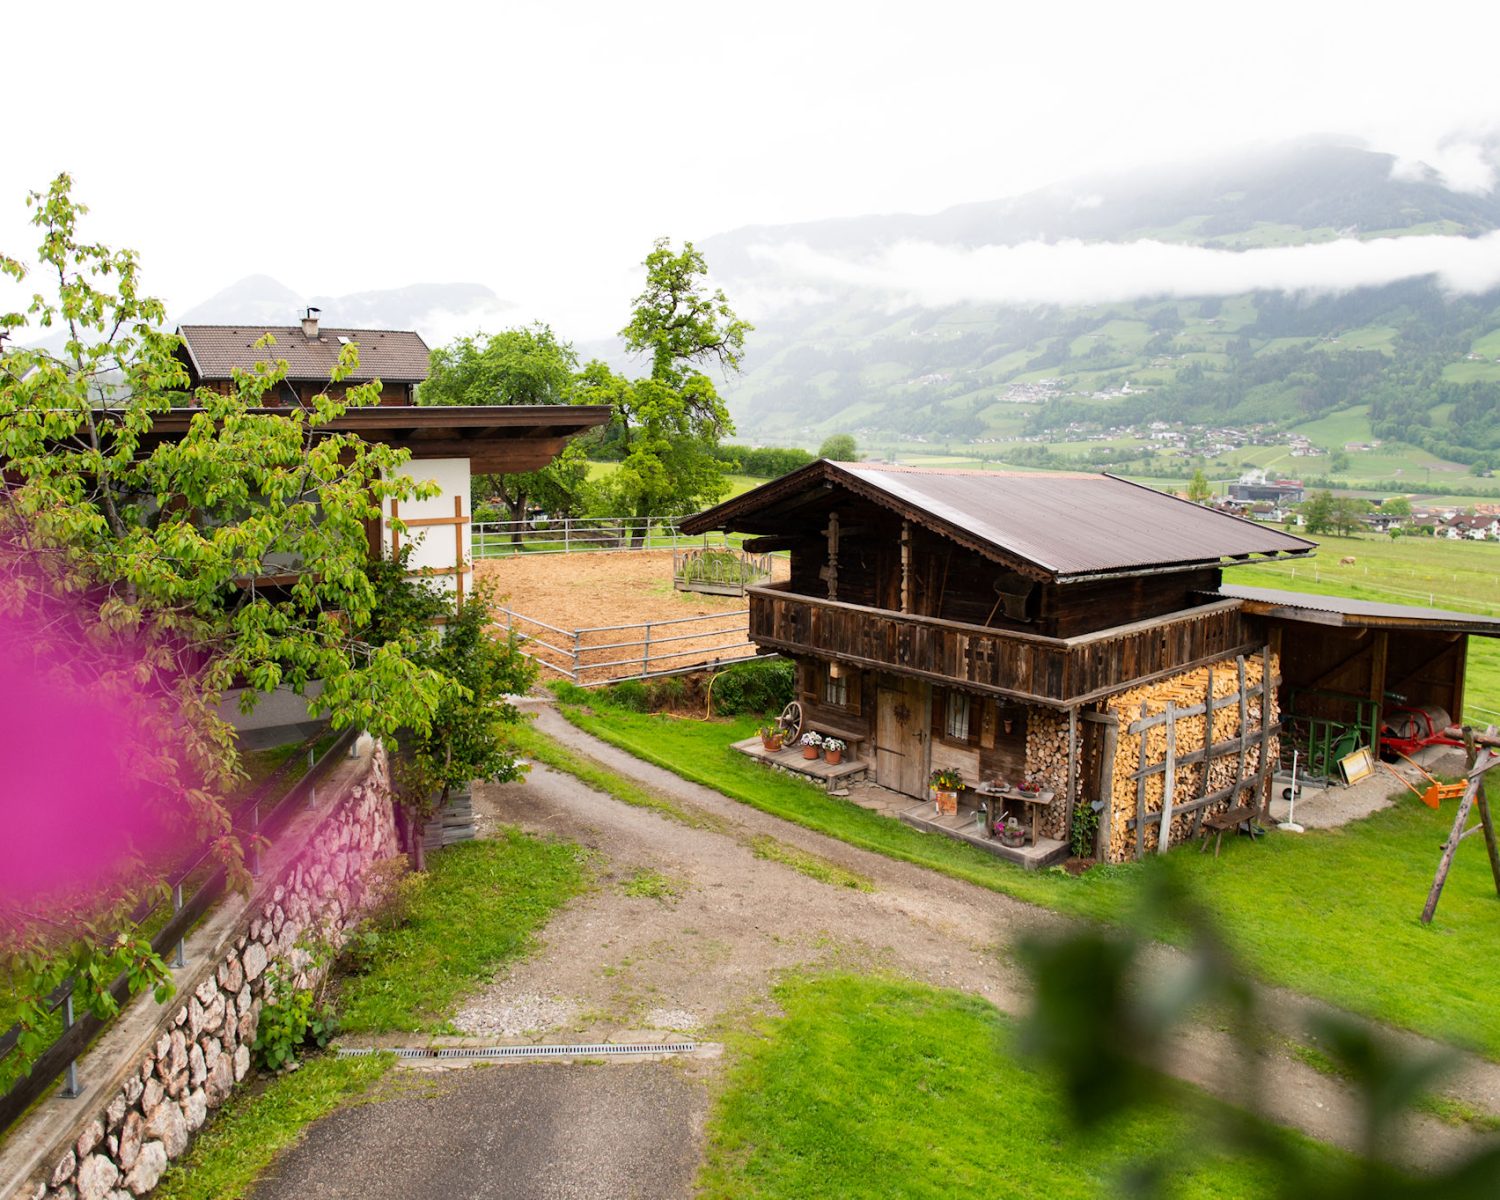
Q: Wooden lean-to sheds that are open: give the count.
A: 1